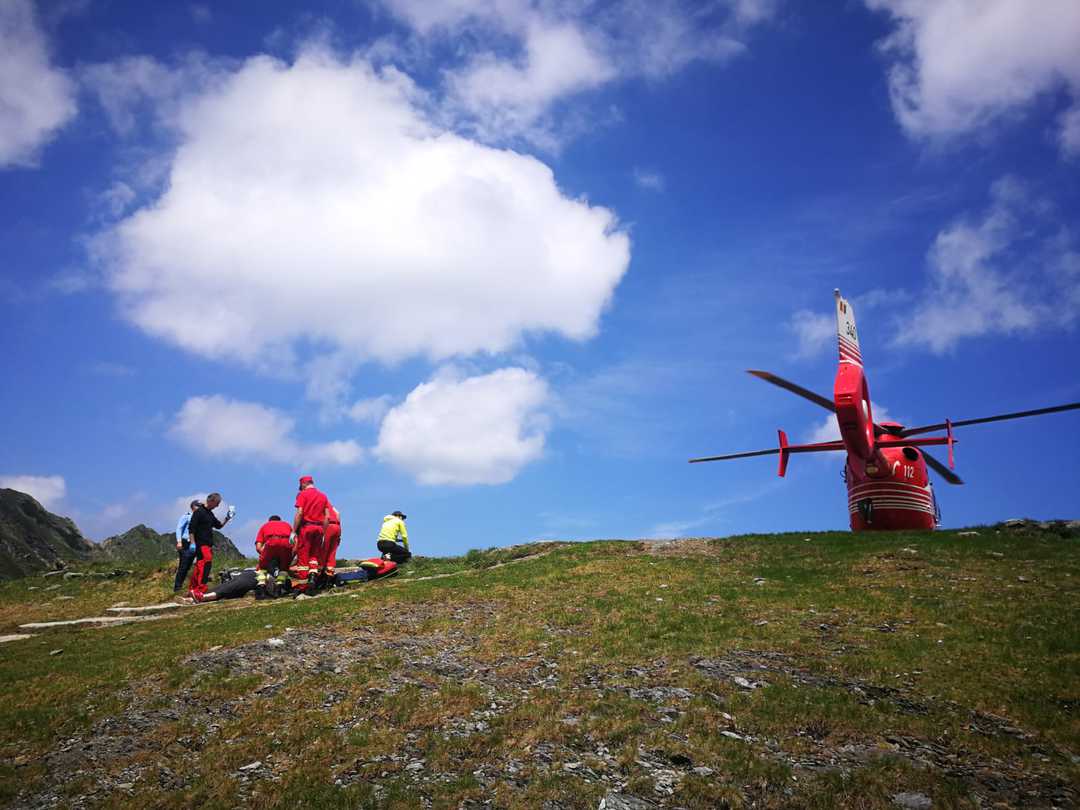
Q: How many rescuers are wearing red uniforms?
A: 3